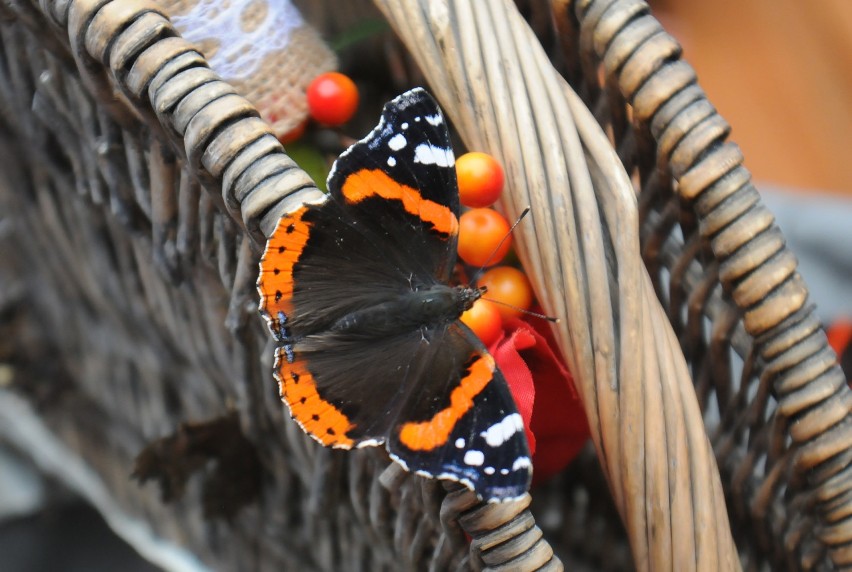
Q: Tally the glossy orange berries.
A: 5